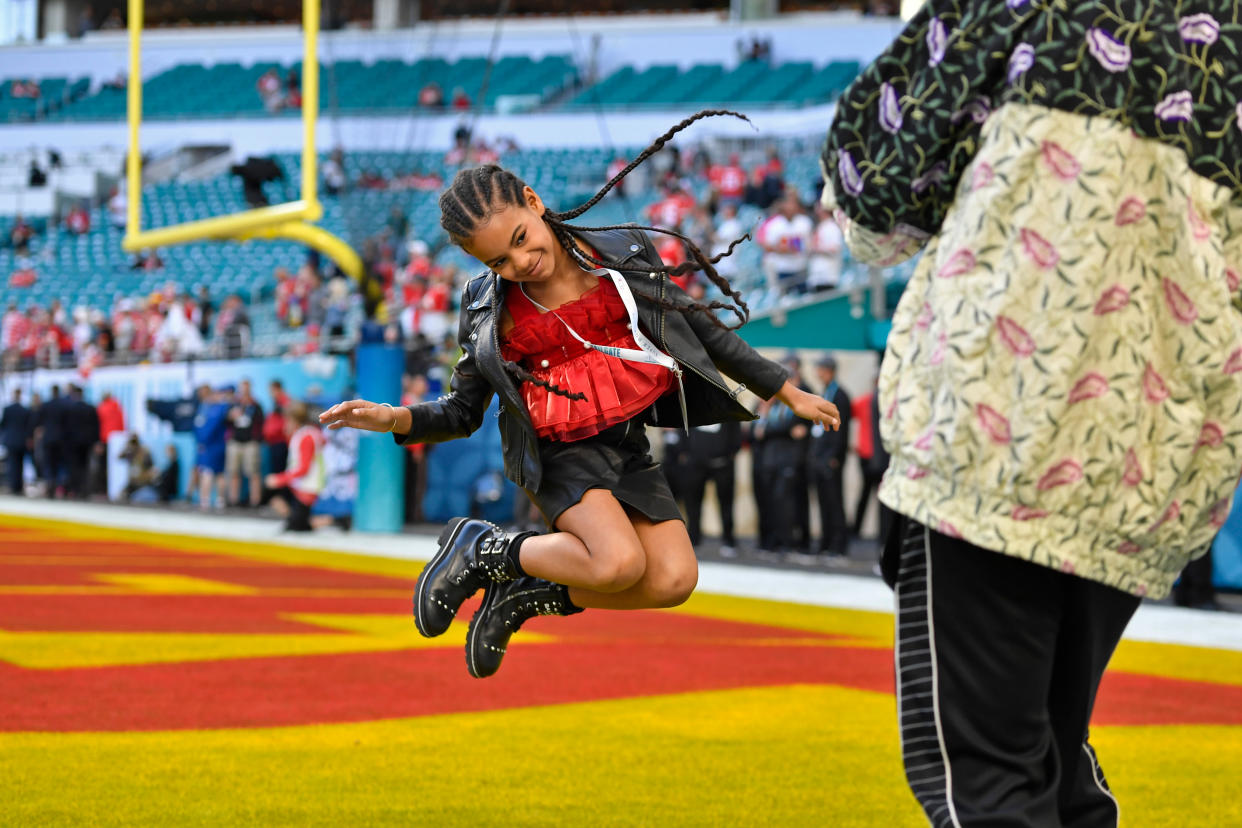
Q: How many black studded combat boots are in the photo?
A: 2